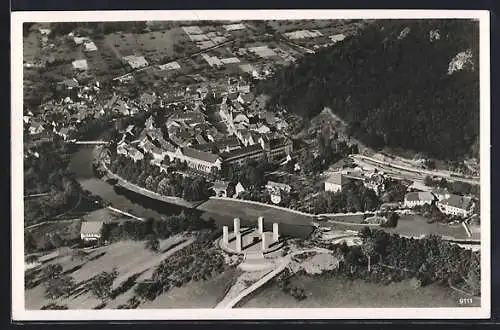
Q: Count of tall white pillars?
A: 6